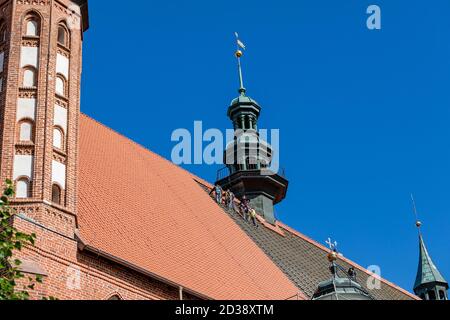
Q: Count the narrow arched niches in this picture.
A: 8